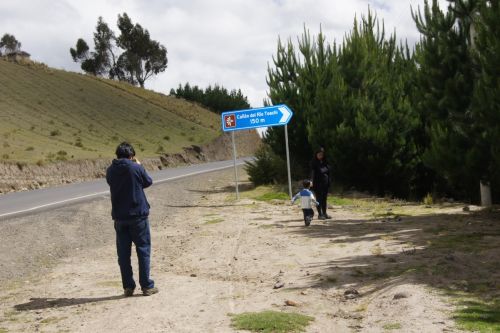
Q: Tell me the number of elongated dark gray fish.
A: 0